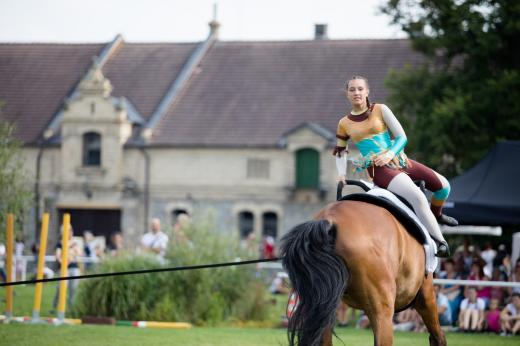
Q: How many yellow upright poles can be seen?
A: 3